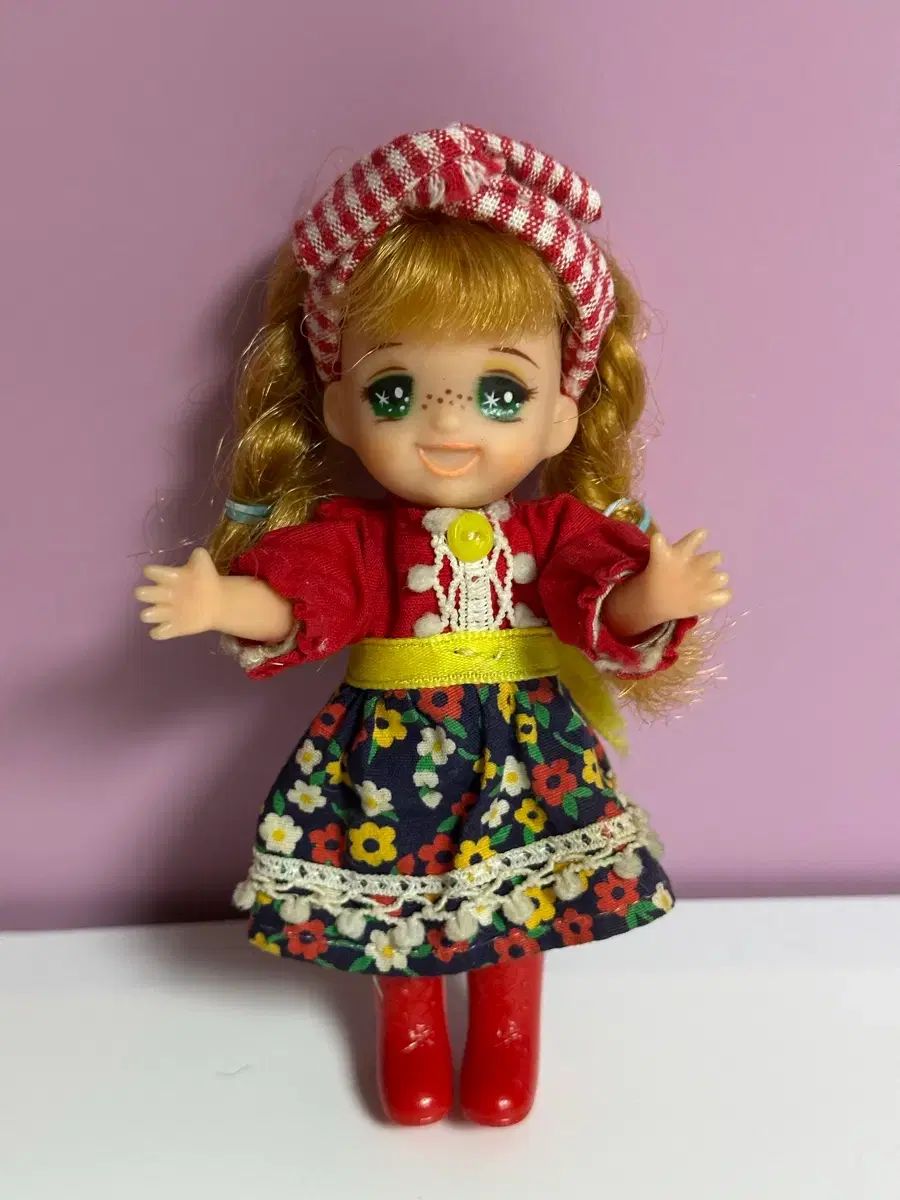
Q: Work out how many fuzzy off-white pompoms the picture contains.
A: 15